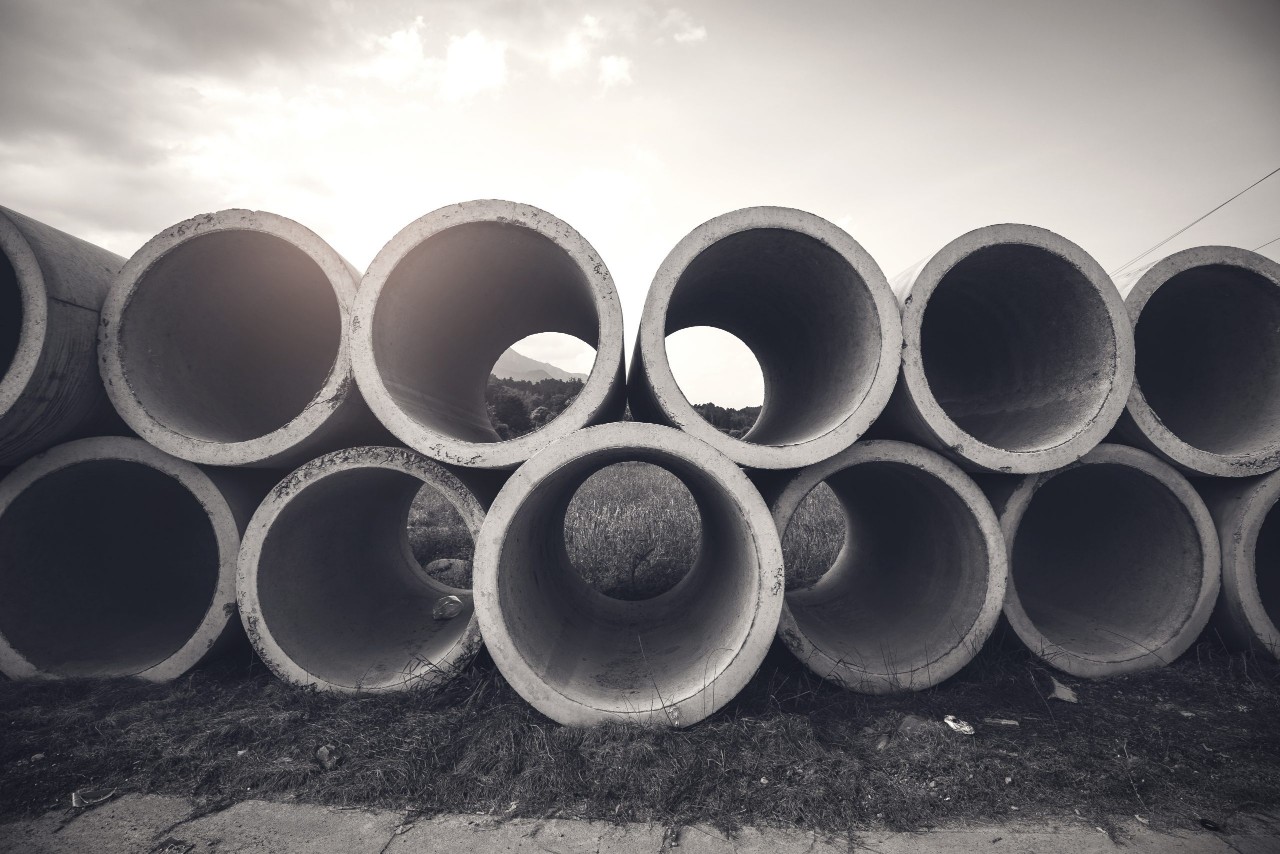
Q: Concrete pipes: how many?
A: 12